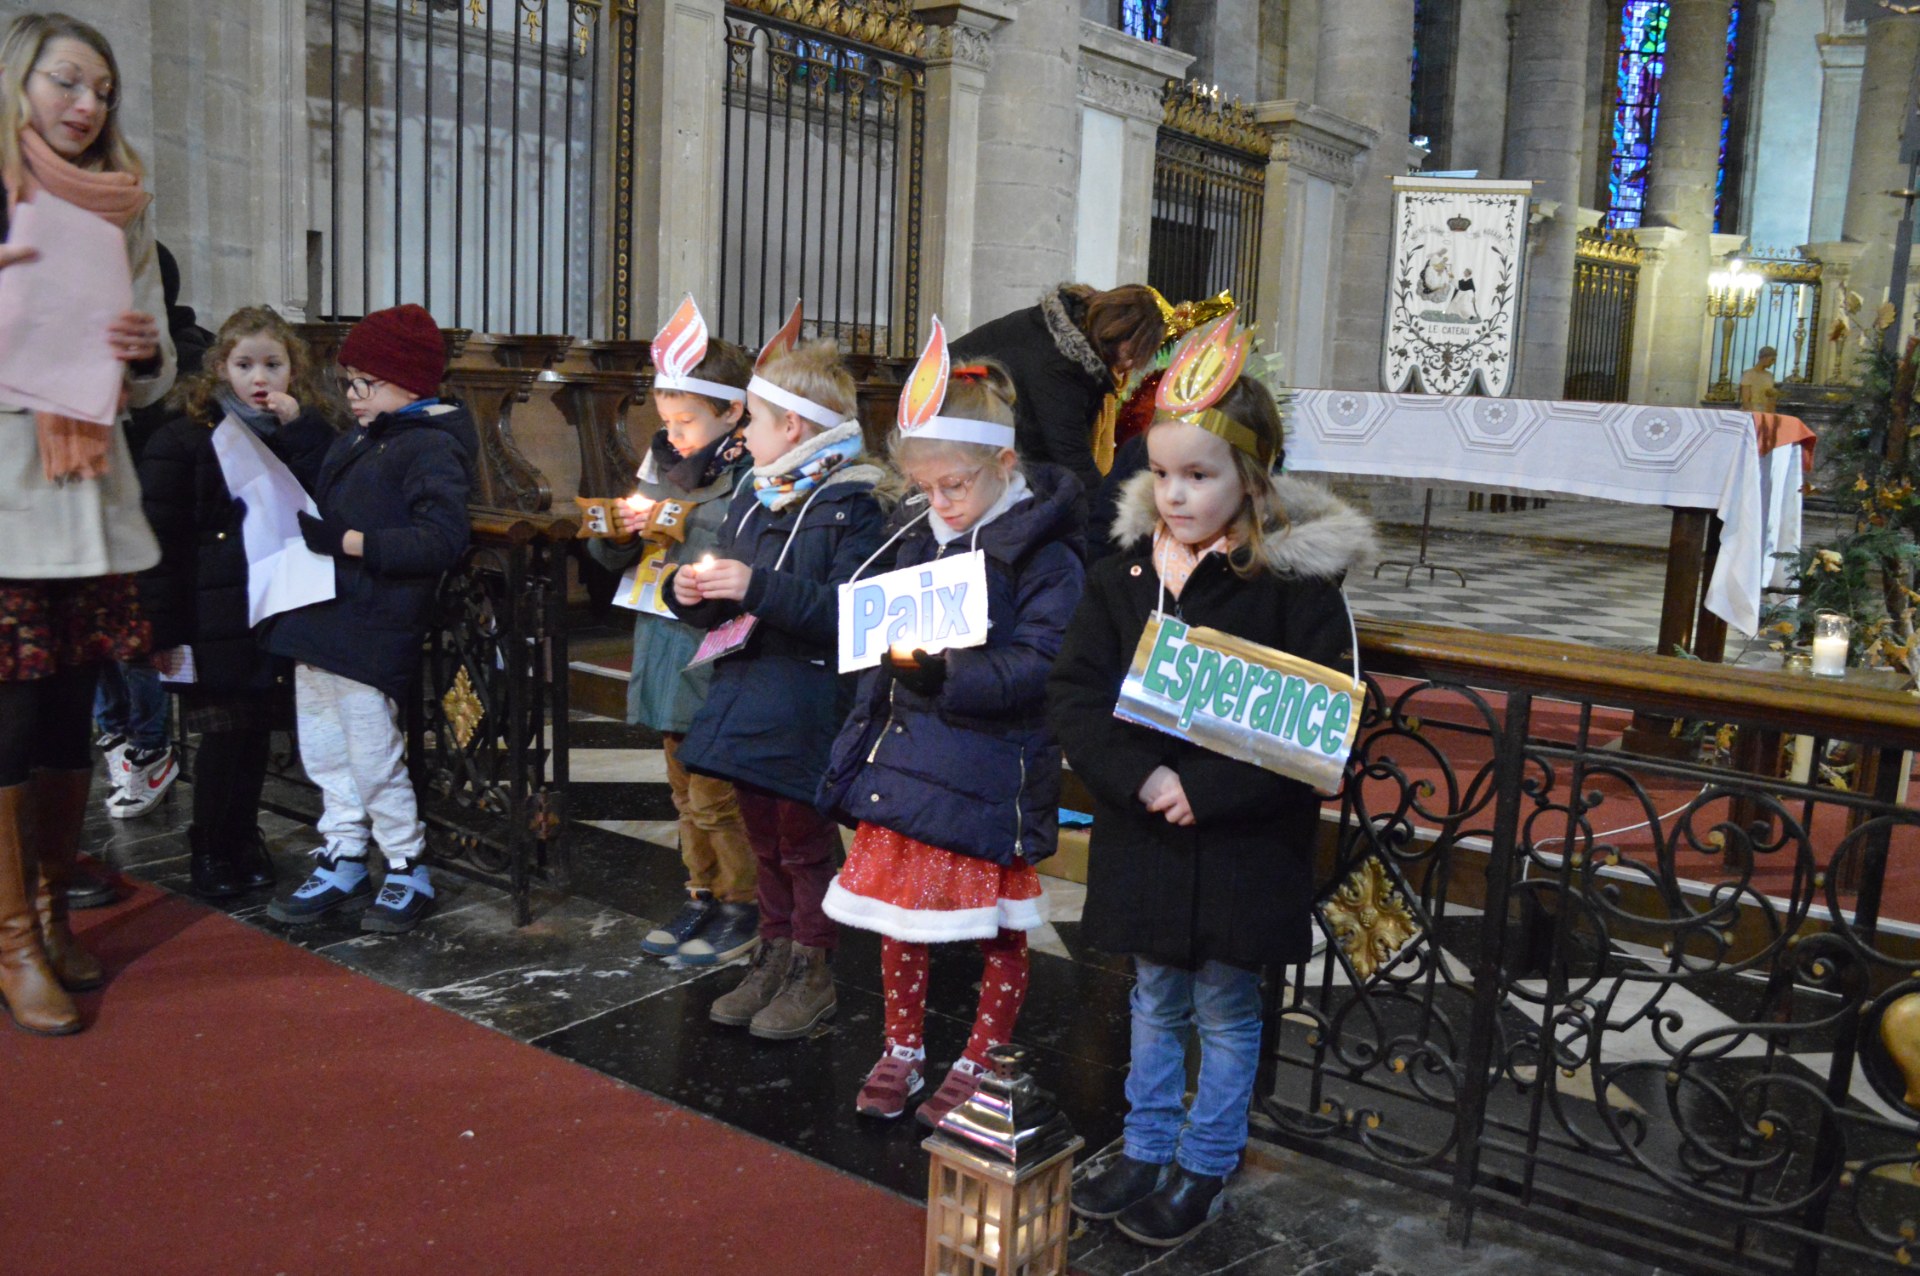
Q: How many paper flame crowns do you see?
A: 4